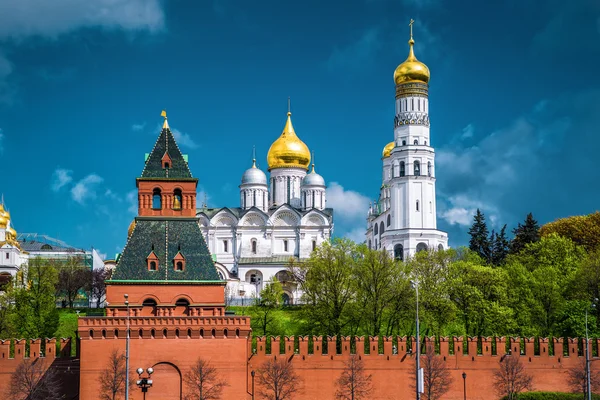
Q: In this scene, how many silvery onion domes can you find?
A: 2